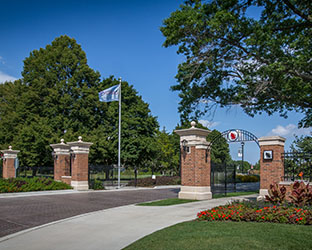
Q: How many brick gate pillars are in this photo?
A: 5